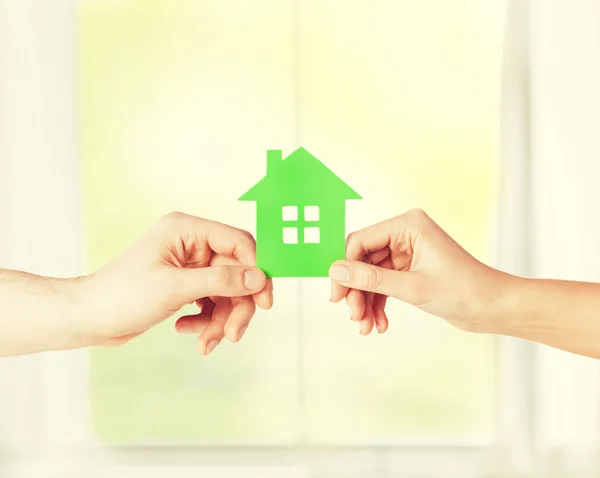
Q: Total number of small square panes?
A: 4